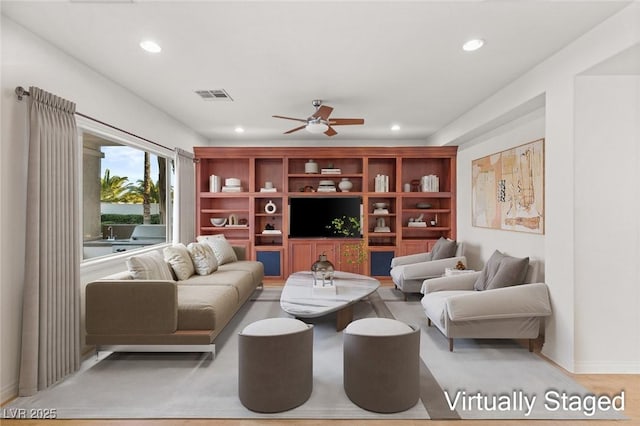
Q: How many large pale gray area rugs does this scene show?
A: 1